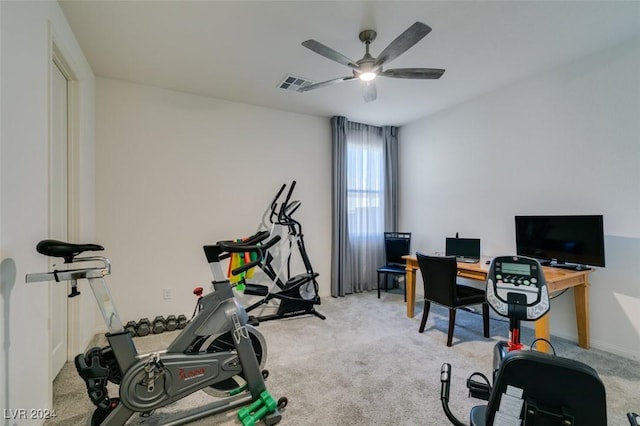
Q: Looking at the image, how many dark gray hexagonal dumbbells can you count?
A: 5